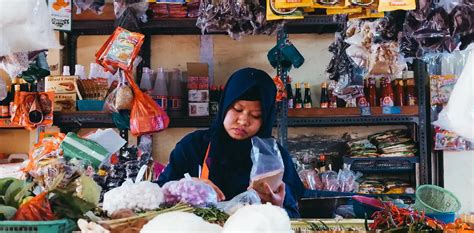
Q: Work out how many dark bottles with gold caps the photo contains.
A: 3